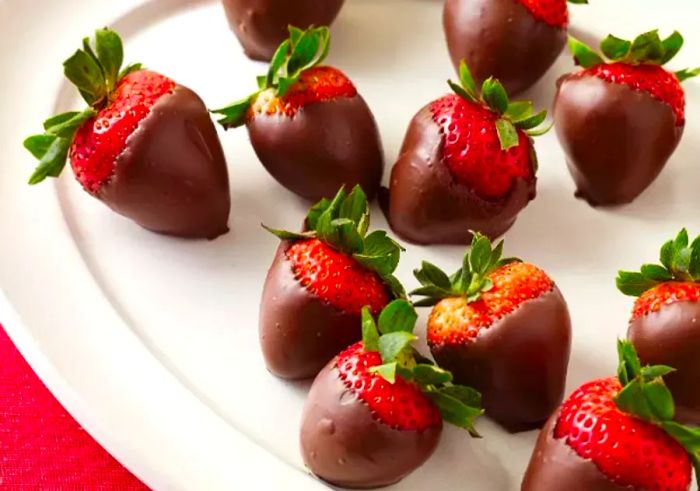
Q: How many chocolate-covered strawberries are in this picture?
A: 11